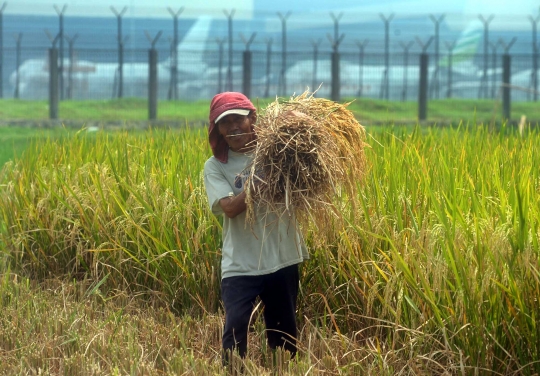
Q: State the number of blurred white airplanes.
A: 2